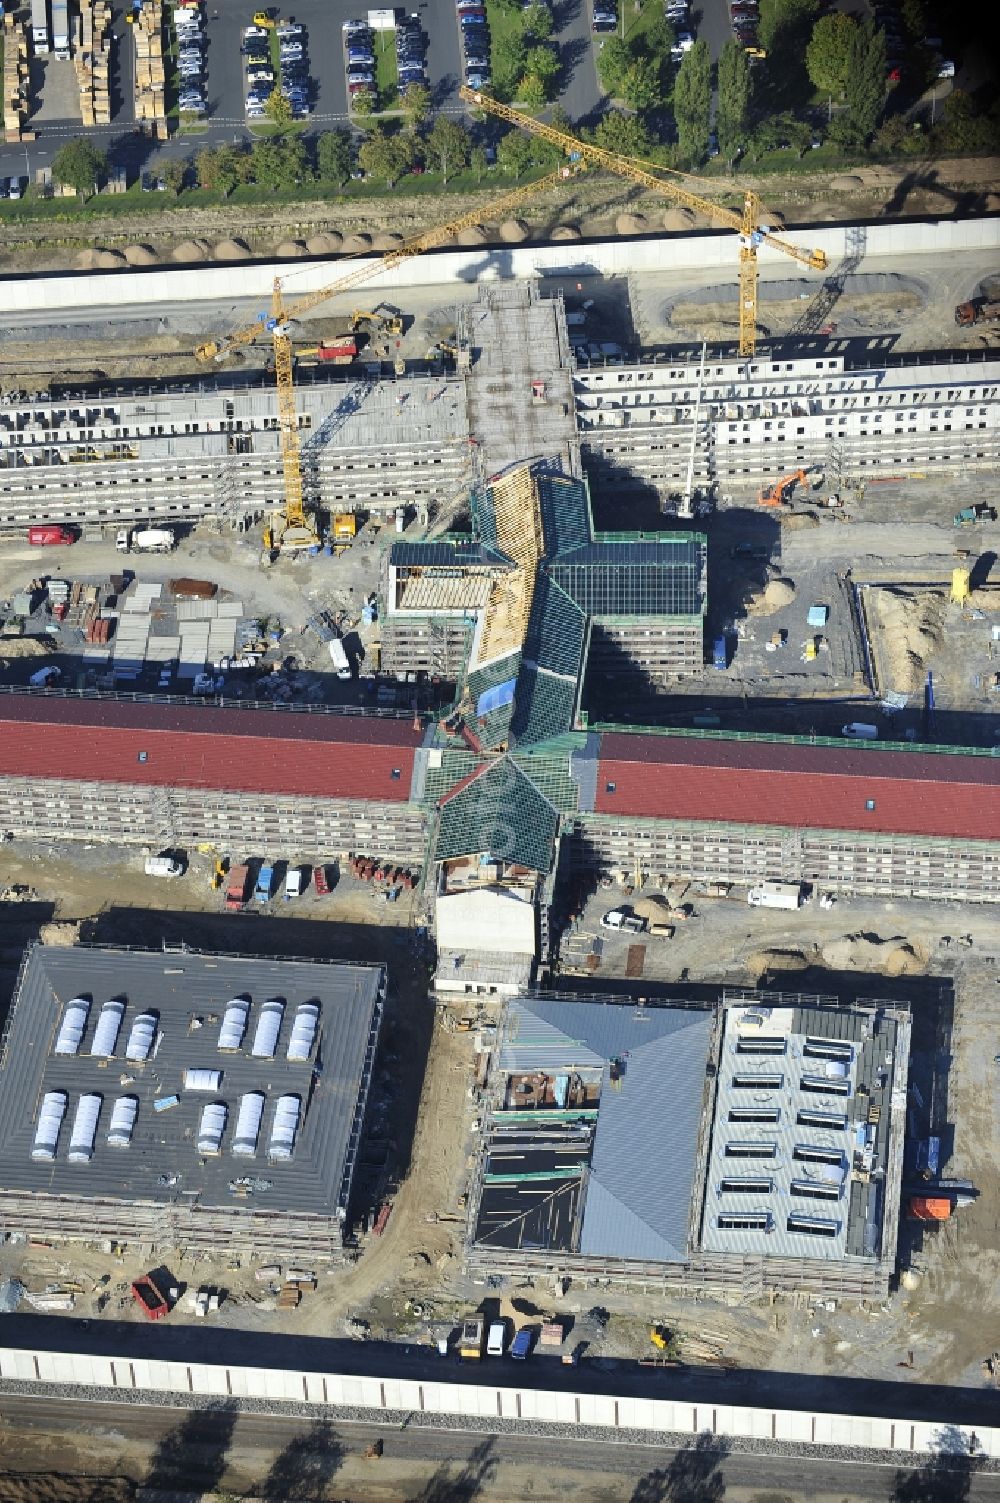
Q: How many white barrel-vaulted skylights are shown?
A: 13